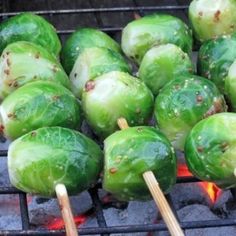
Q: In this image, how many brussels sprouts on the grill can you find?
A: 15